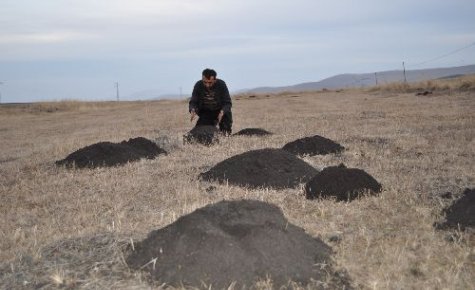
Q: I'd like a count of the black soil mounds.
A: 8